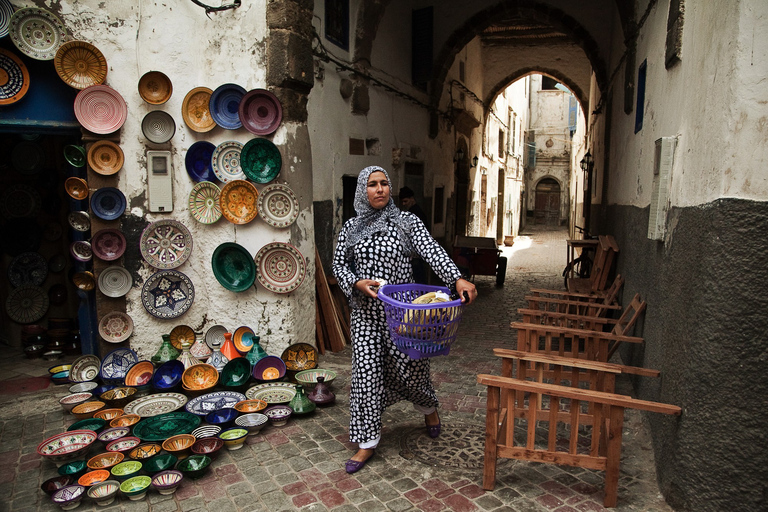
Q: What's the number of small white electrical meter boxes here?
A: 2